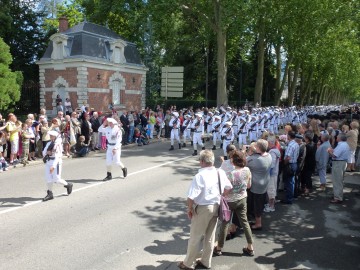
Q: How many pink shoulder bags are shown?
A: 1